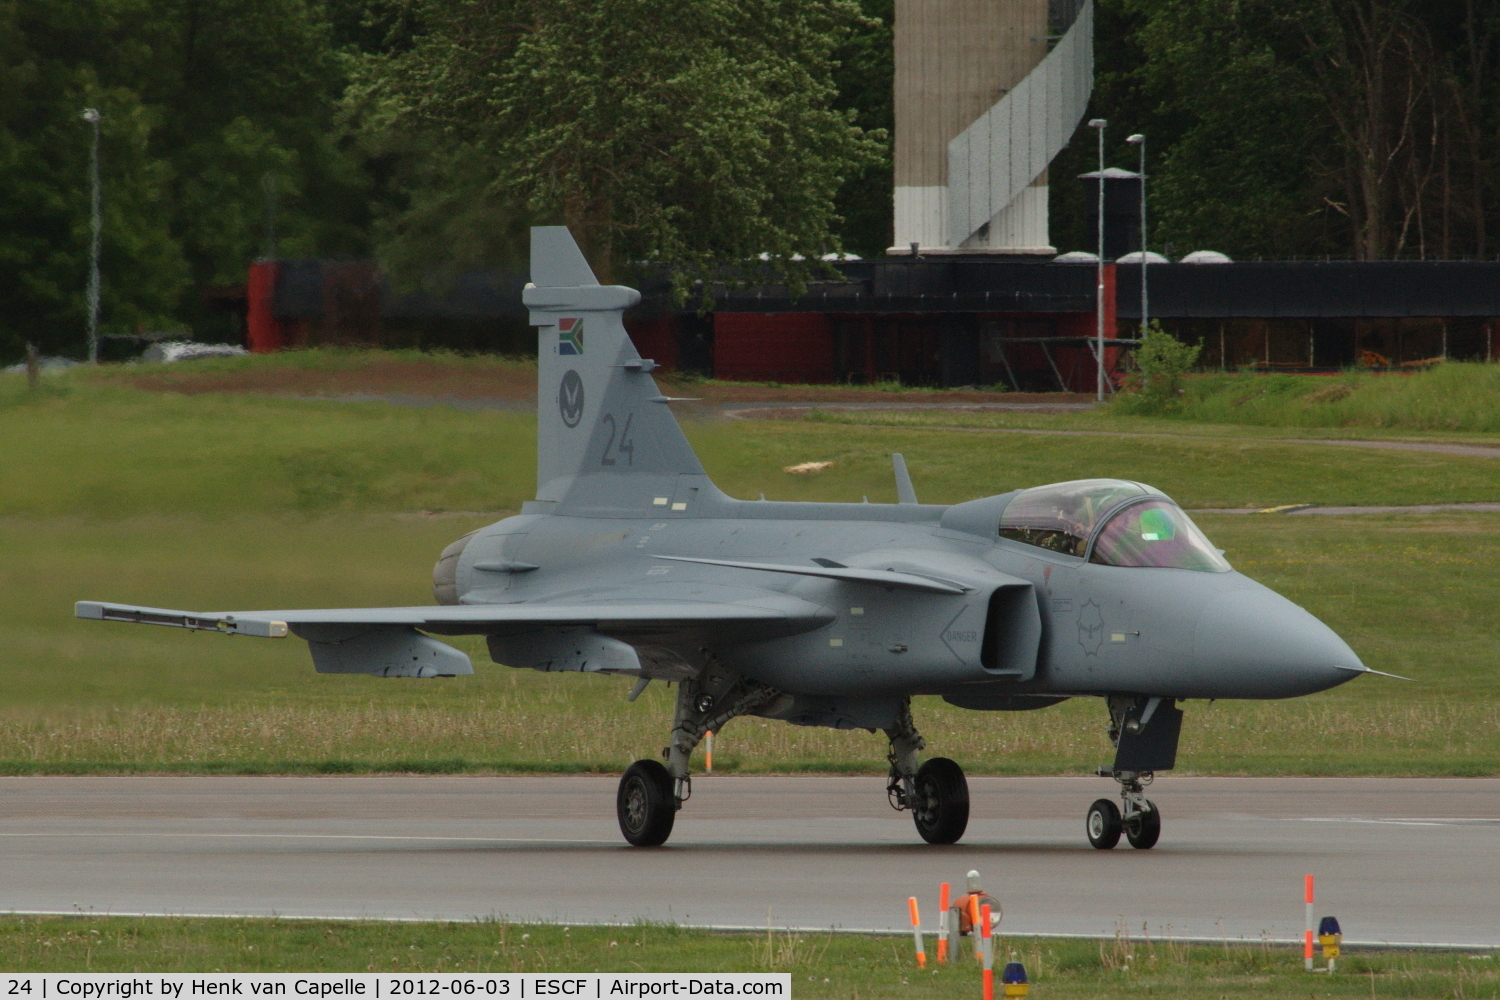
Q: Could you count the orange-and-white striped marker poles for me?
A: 6